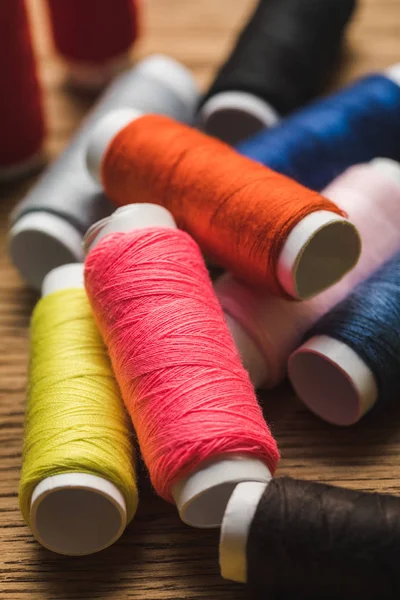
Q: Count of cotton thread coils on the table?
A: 11